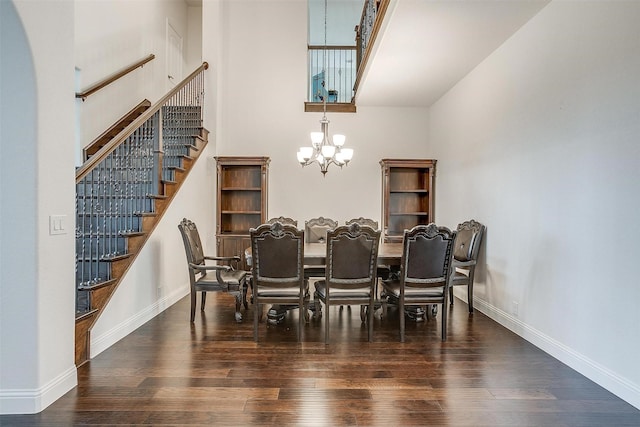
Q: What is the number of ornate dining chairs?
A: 8